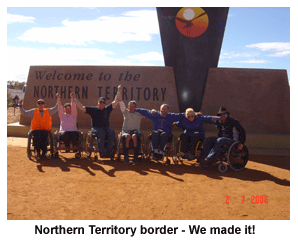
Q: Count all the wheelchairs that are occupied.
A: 7